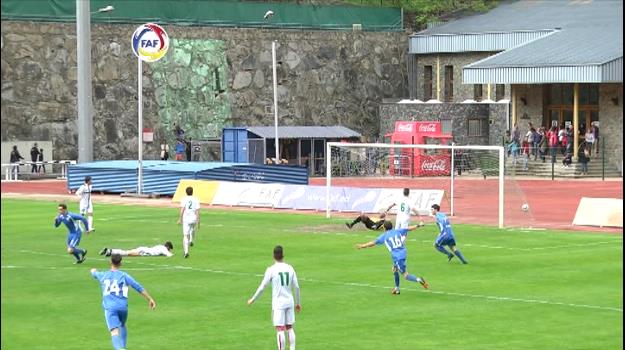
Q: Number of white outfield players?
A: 5